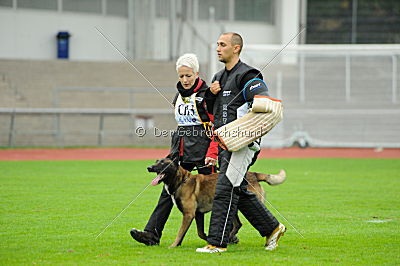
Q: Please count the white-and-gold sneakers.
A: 2